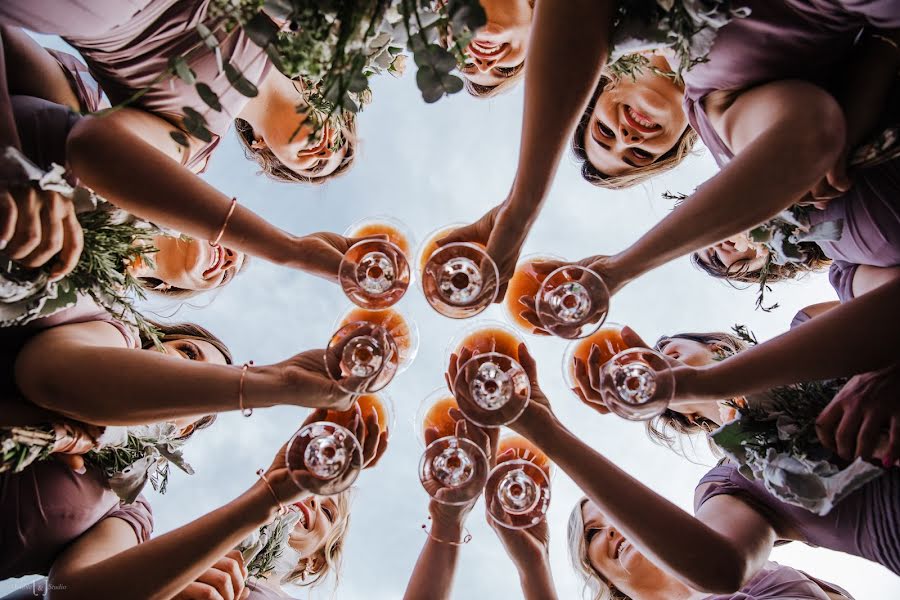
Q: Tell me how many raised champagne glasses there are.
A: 9